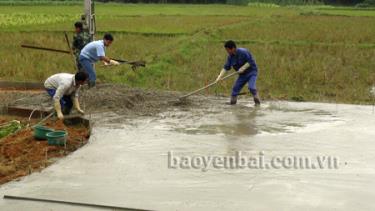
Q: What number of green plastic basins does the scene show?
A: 2